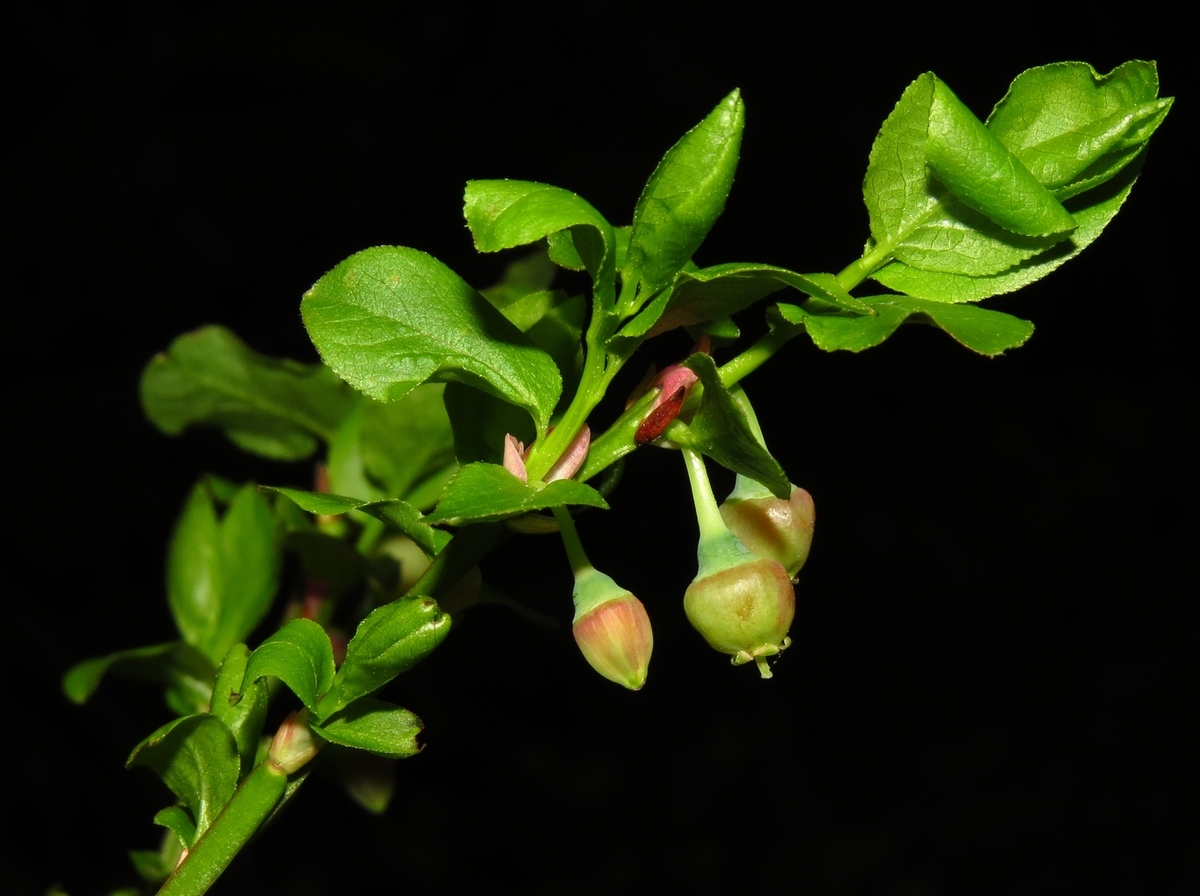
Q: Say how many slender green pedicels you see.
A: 3